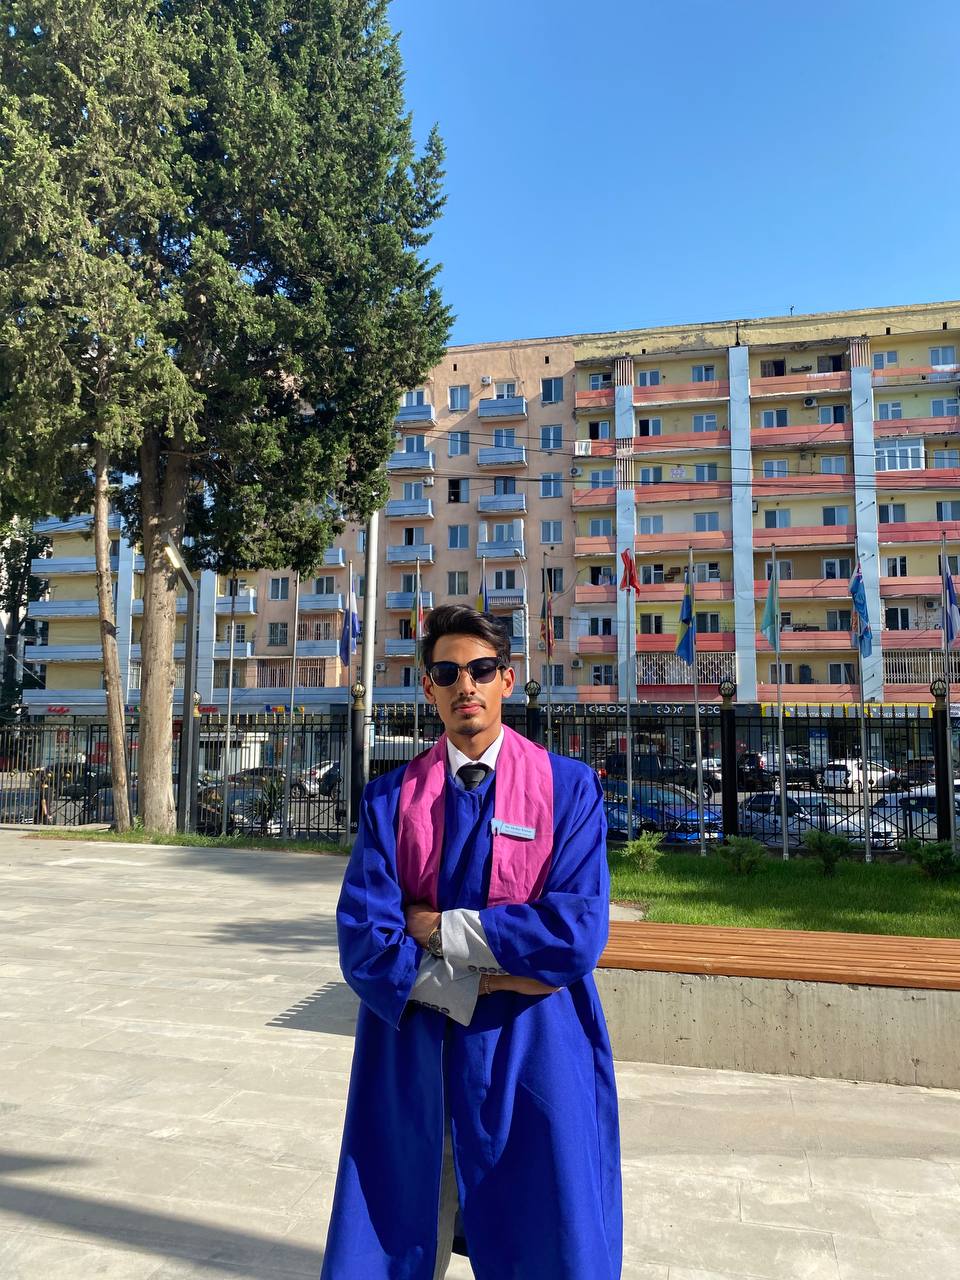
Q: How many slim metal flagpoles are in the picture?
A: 11